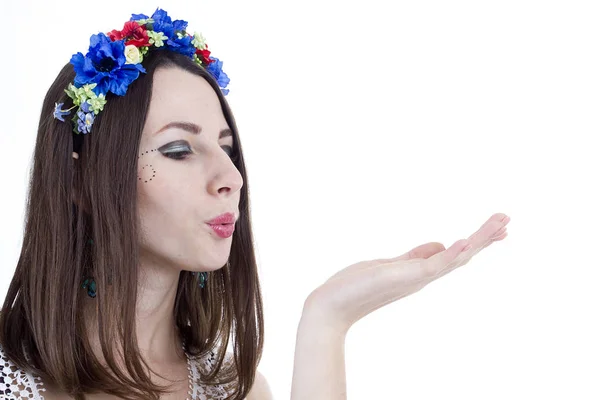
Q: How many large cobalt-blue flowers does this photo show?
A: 3